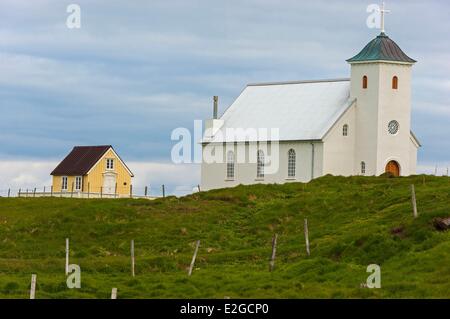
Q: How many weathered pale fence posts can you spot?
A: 8